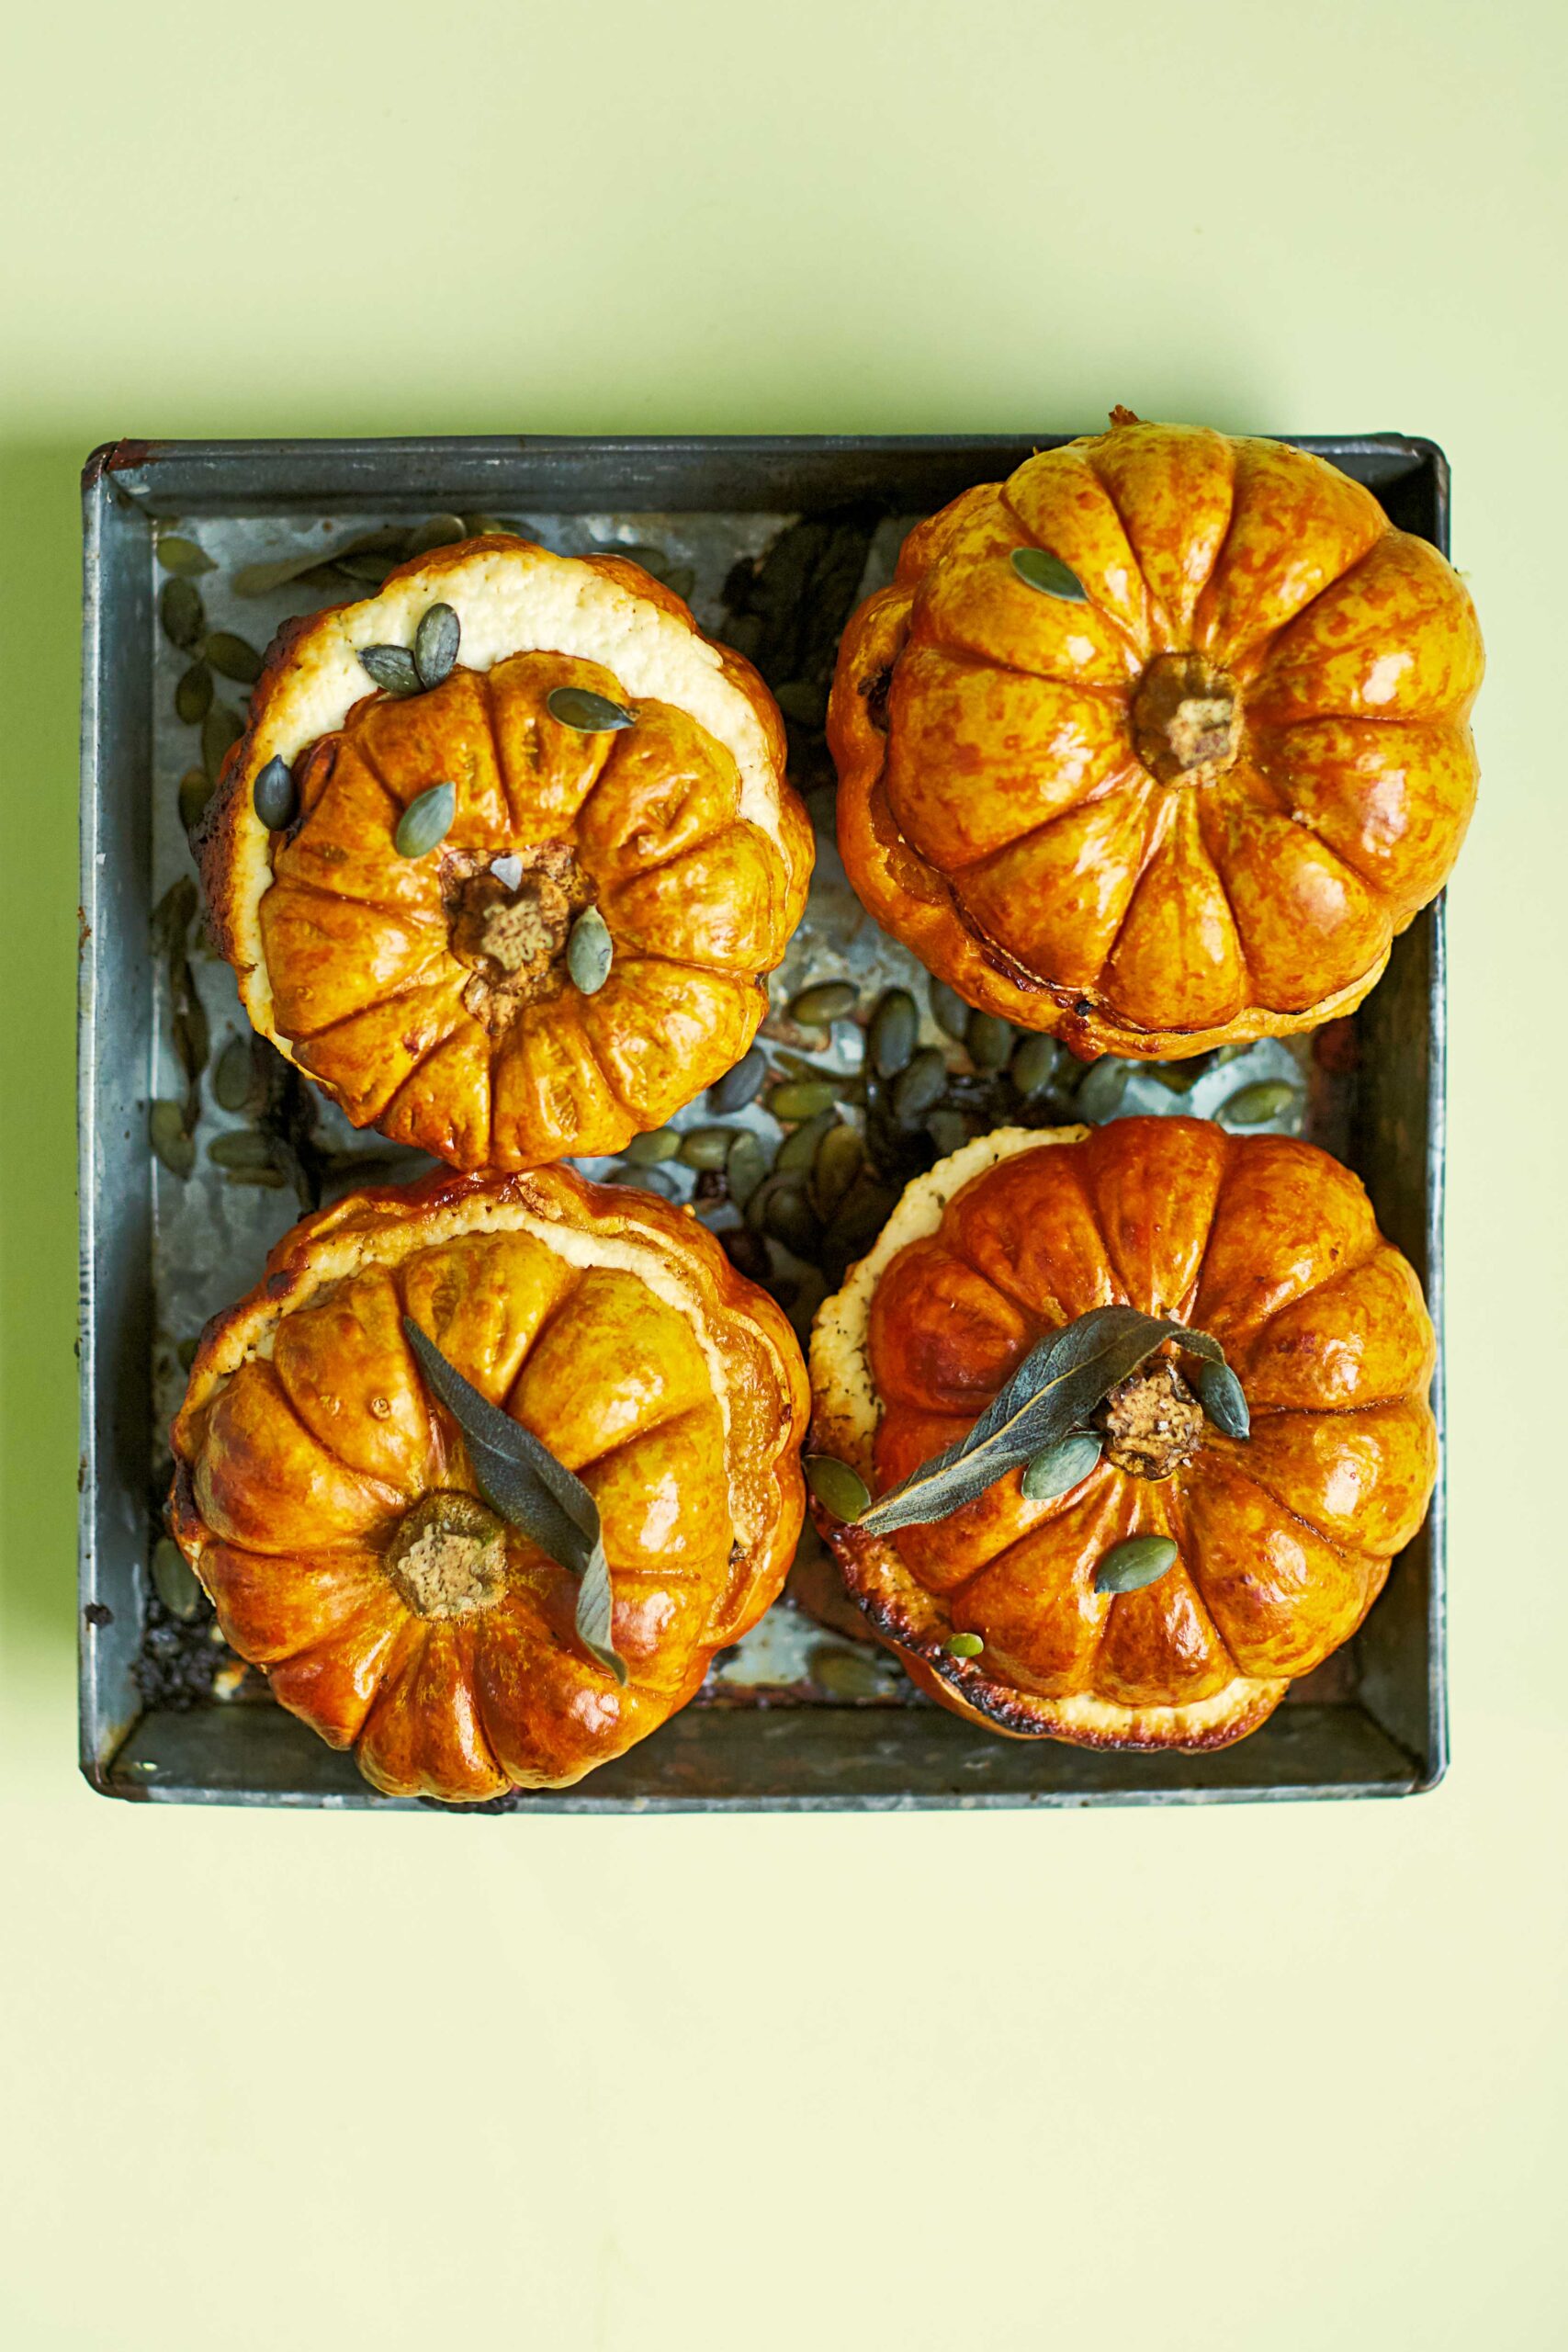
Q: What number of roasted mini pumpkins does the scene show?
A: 4